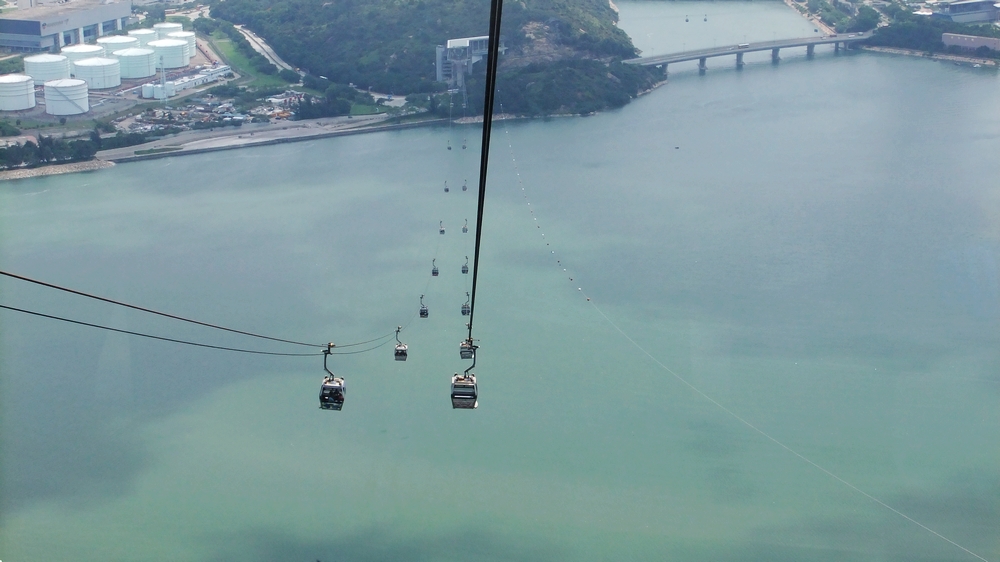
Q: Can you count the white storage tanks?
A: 11